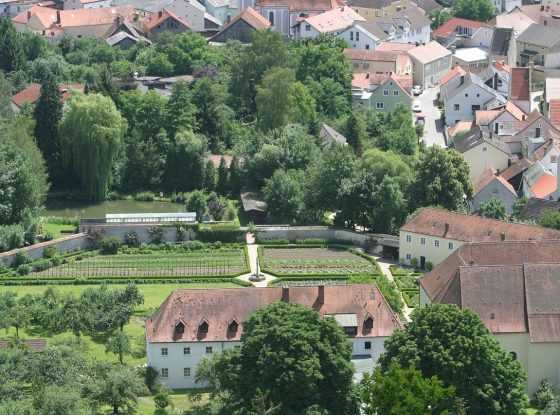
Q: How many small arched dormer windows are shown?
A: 4